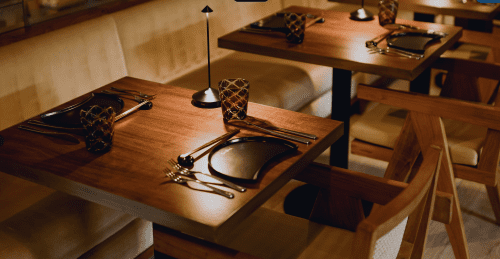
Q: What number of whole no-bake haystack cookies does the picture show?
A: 0